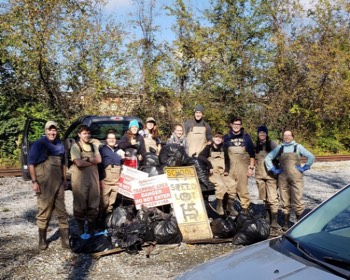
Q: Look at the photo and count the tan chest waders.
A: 9